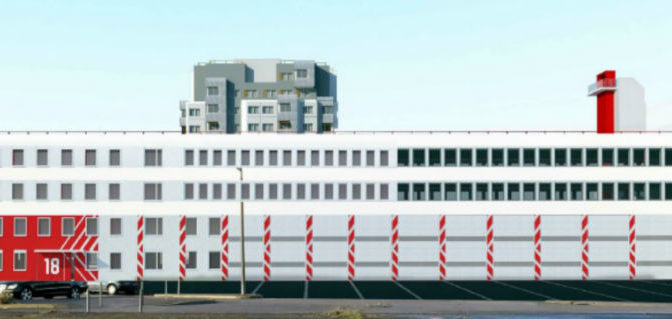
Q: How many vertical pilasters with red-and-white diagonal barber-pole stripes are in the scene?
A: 12